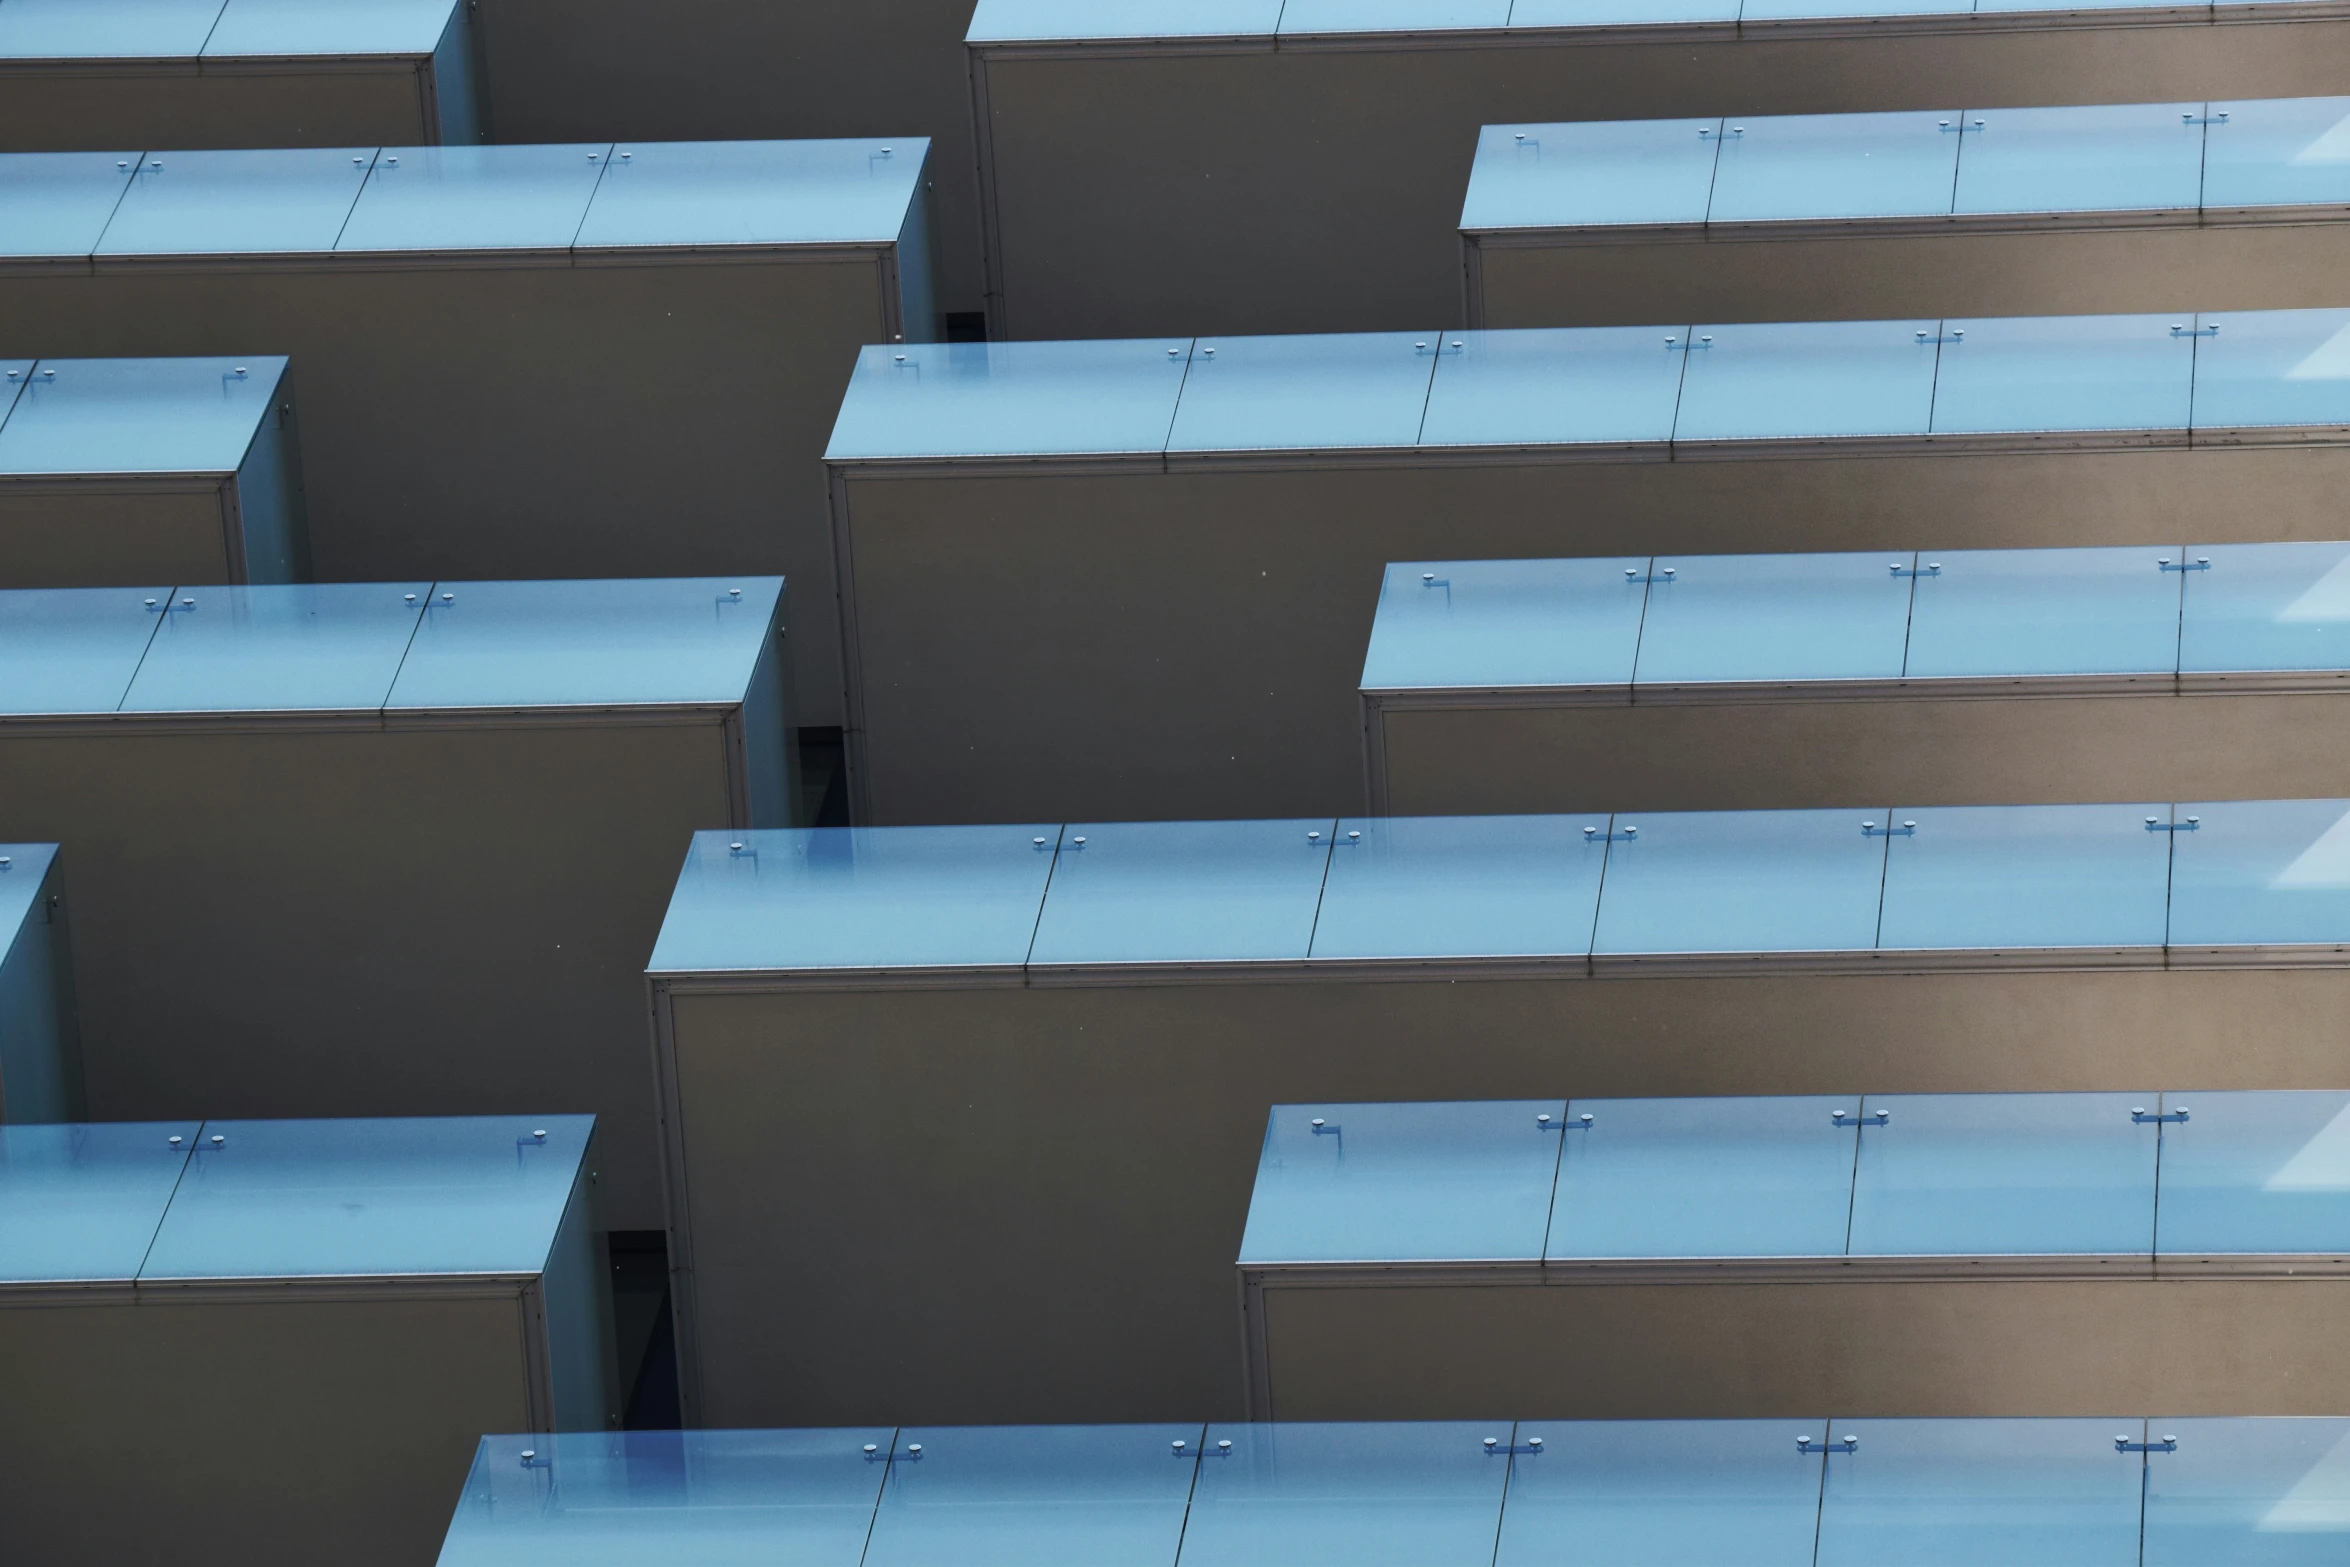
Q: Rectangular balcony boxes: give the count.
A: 13